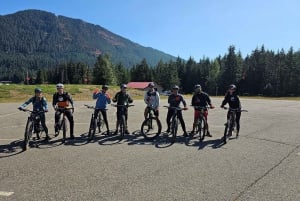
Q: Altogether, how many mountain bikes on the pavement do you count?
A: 8